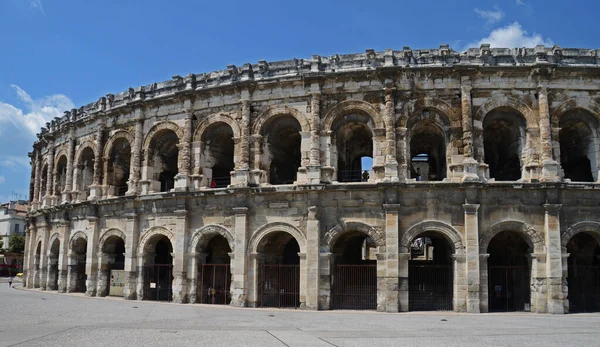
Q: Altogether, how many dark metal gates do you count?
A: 7